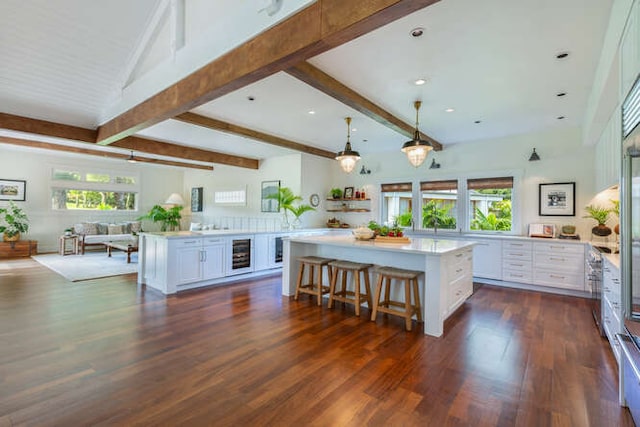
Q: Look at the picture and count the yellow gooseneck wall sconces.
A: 0